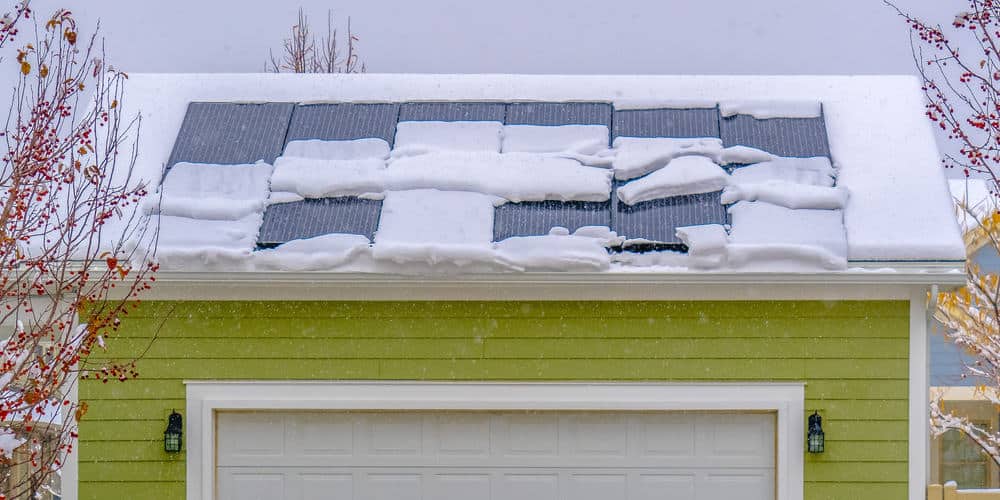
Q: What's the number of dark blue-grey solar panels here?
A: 9